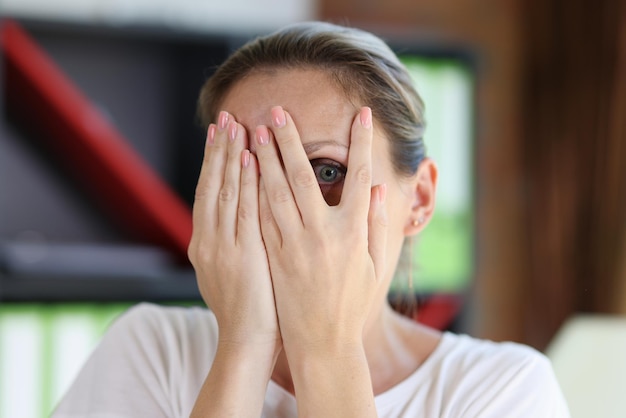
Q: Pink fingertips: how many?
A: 8